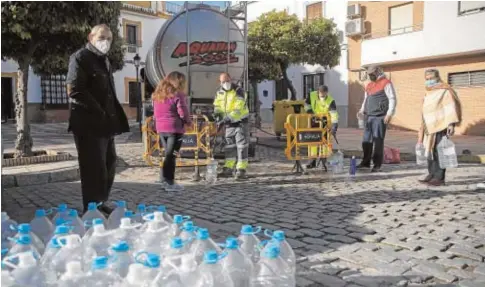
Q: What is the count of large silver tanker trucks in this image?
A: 1